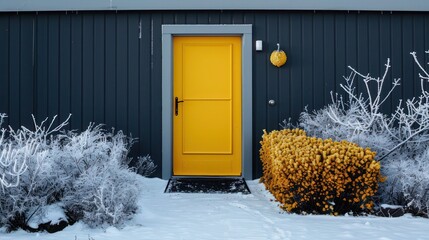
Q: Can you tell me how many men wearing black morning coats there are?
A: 0